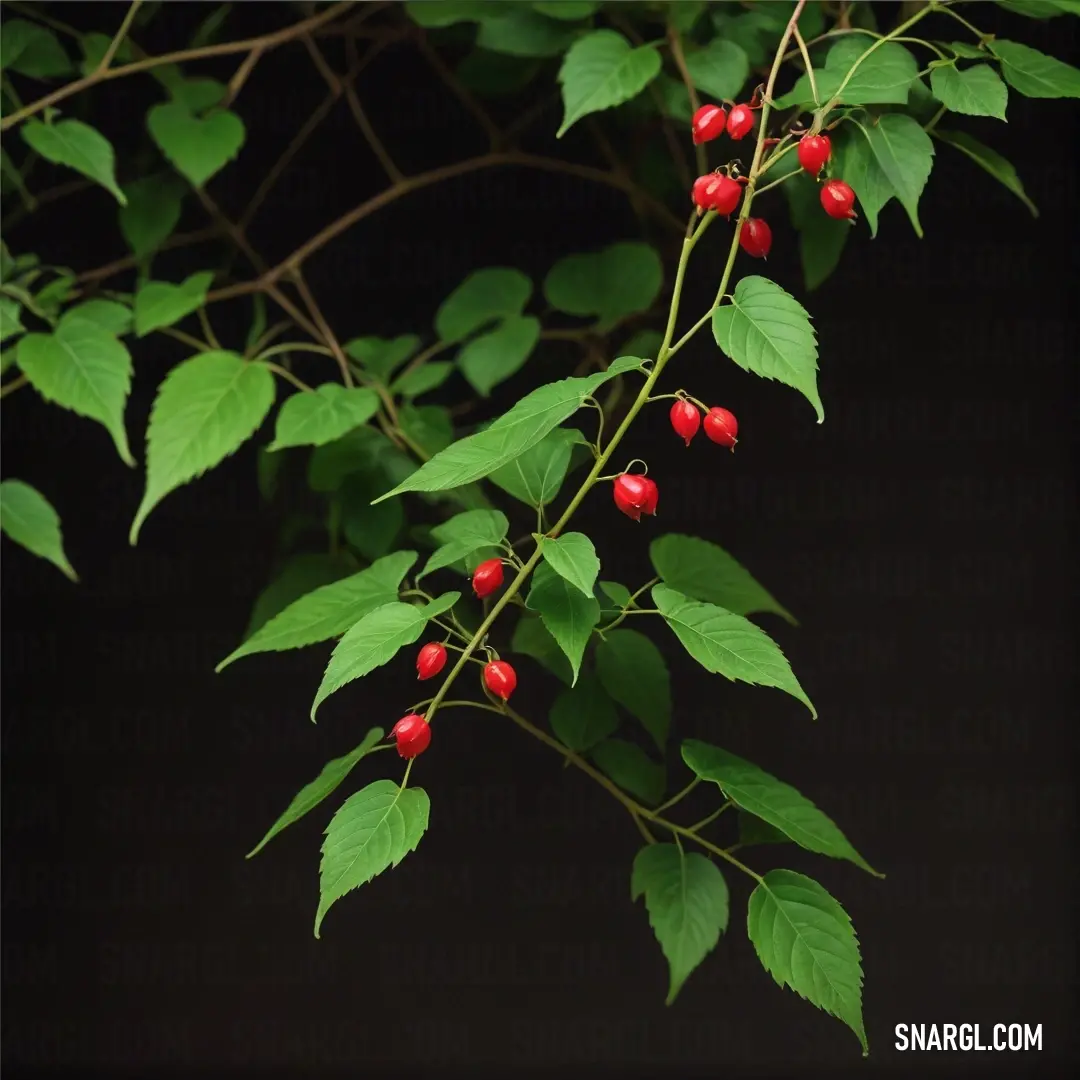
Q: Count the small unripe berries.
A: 0